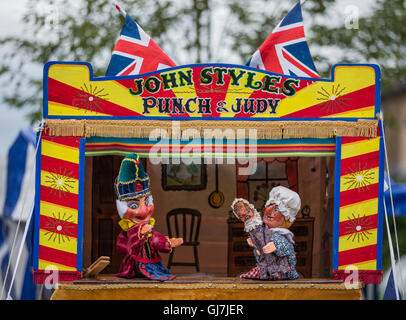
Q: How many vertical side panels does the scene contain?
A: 2